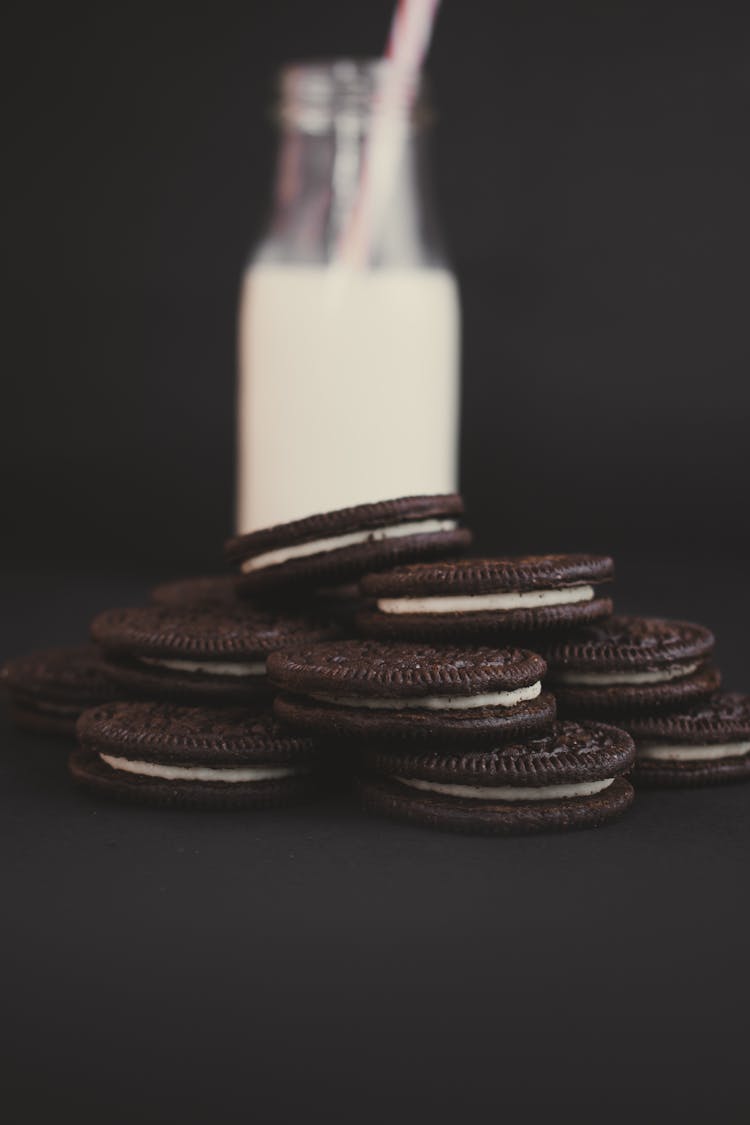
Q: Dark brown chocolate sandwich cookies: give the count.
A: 10